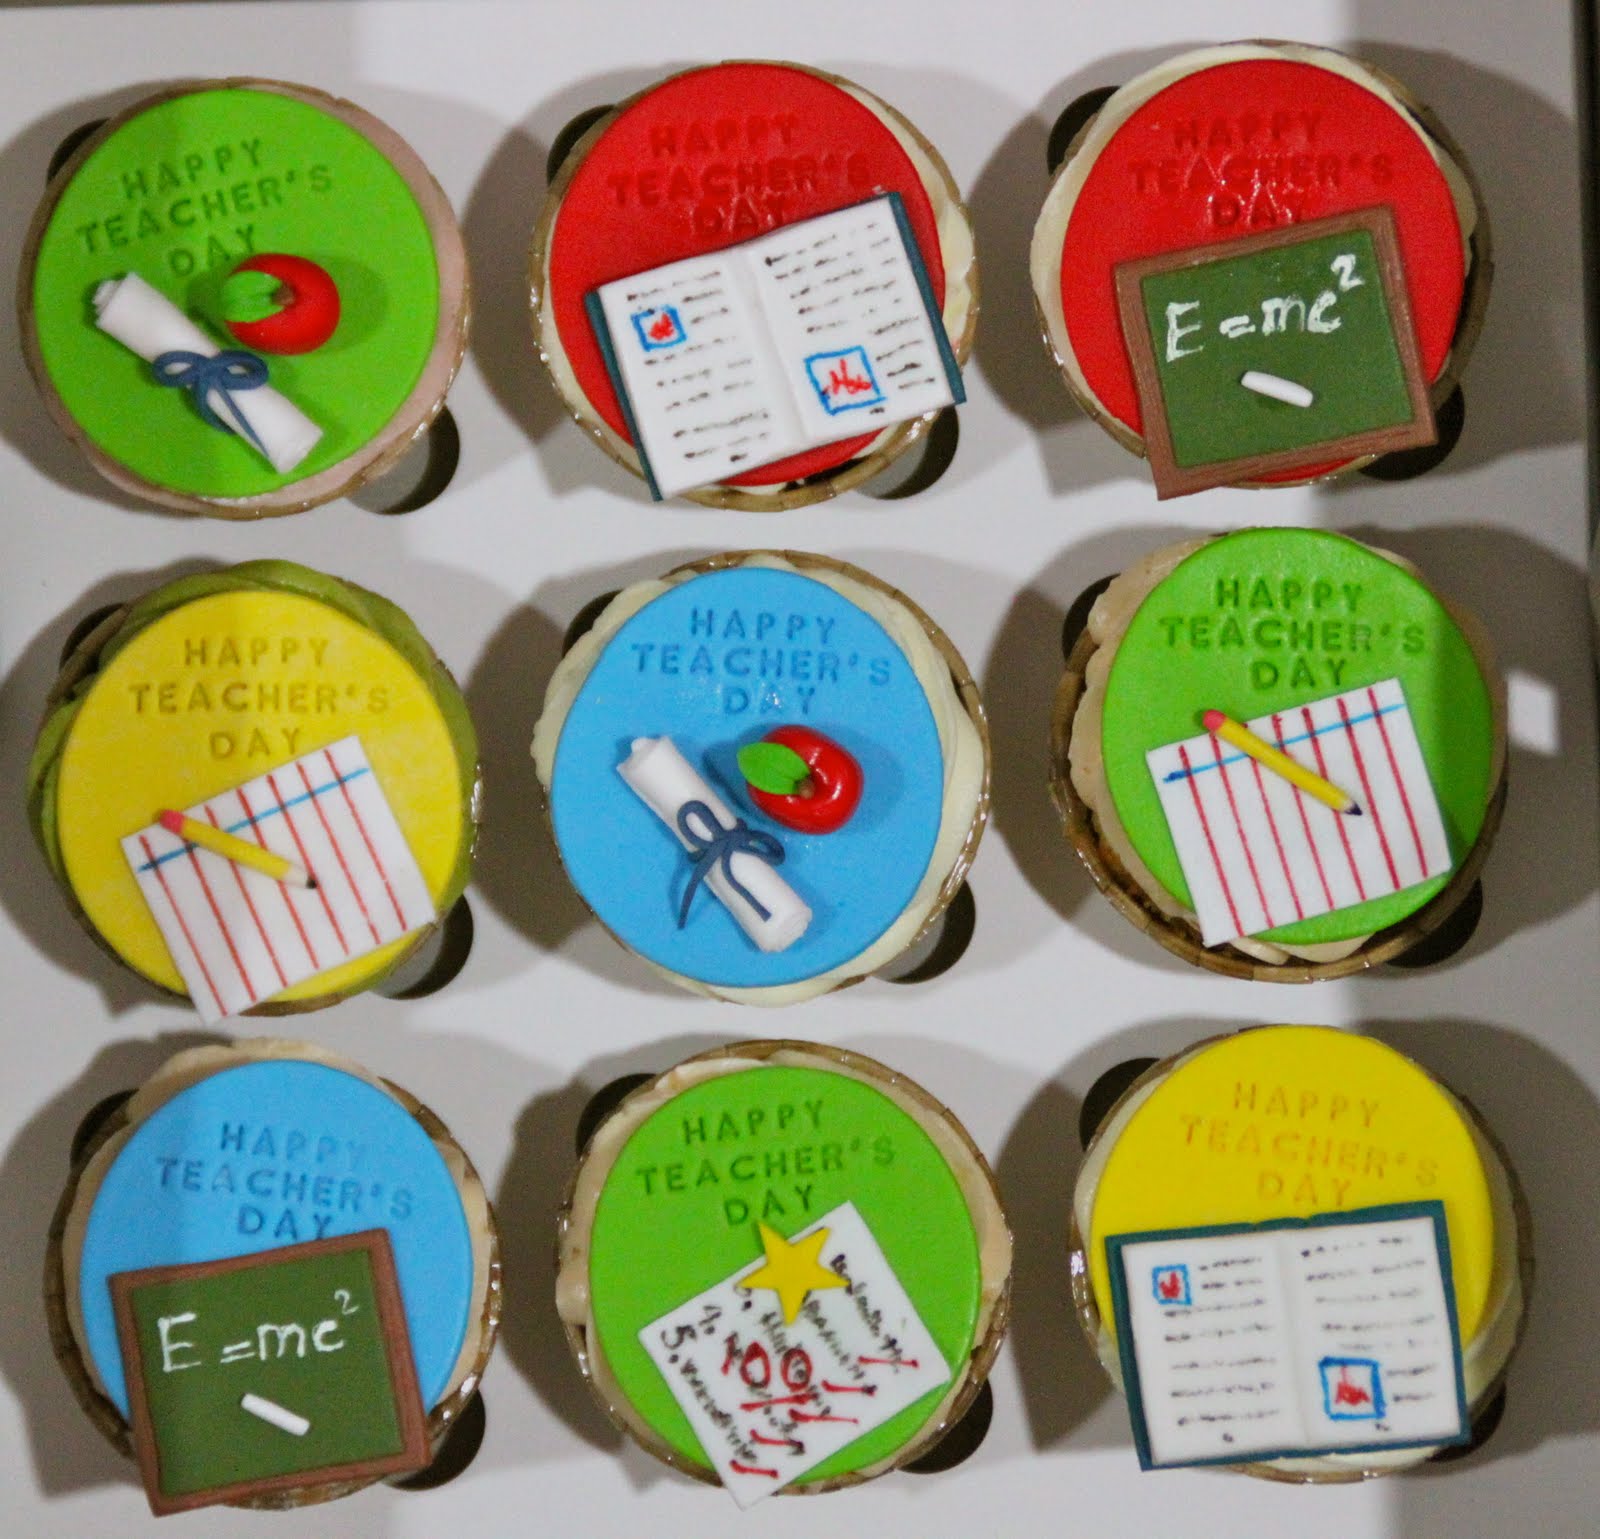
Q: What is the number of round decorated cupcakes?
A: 9